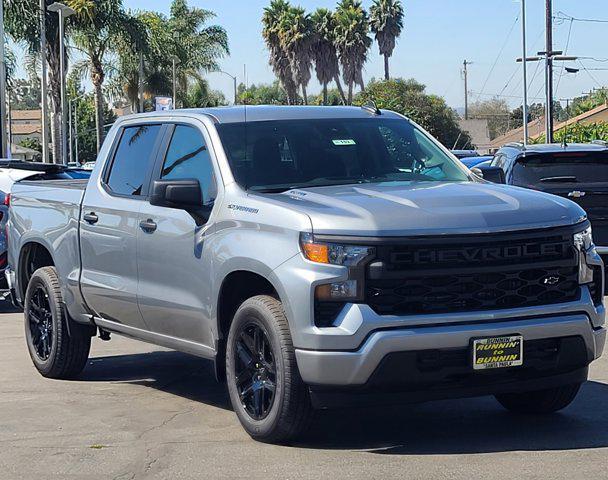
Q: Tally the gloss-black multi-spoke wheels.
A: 2